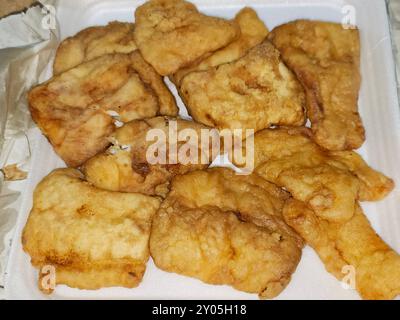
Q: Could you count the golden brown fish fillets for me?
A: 11